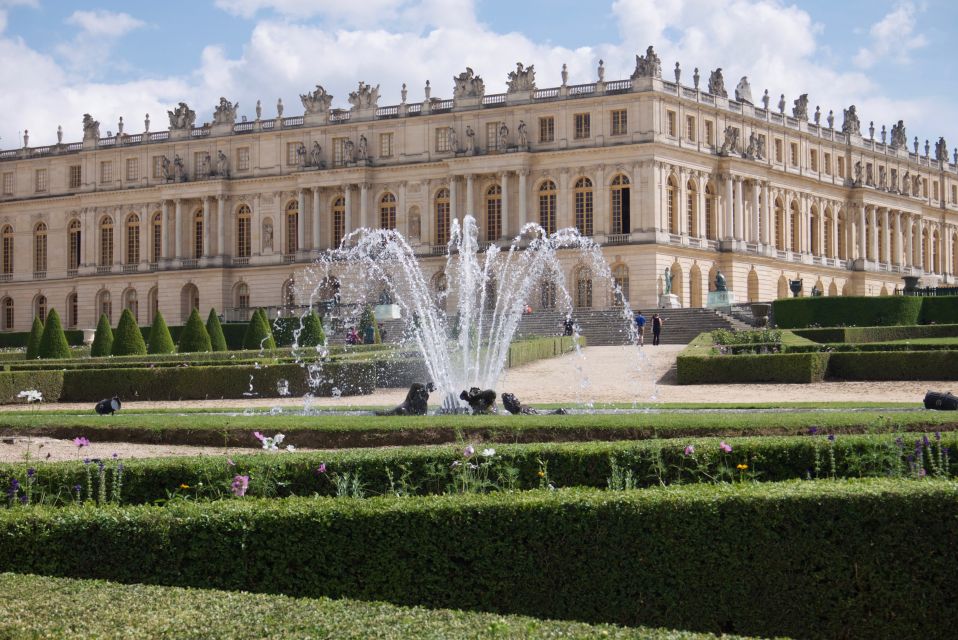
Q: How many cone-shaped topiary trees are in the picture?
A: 11